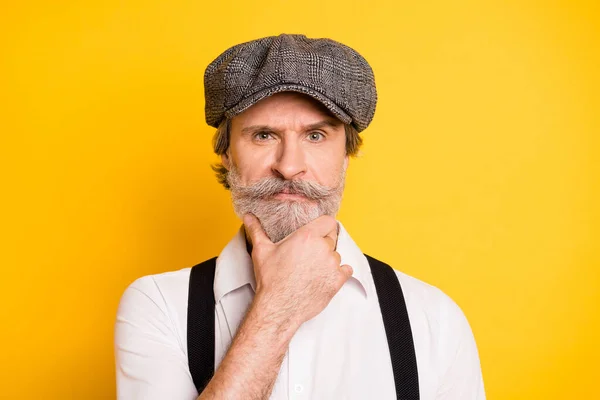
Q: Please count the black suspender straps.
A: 2